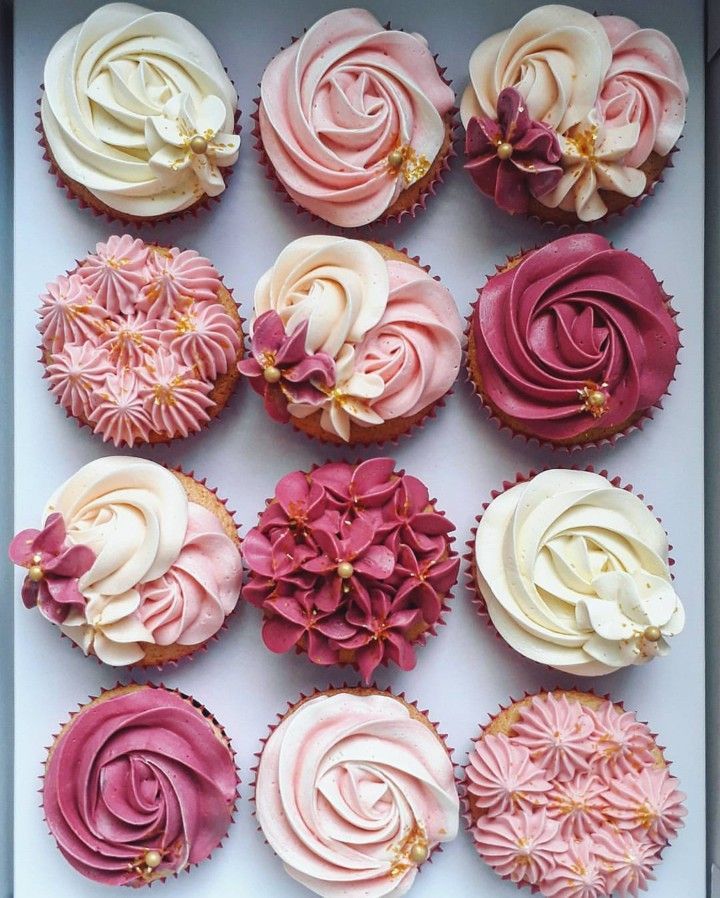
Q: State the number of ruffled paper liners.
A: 12